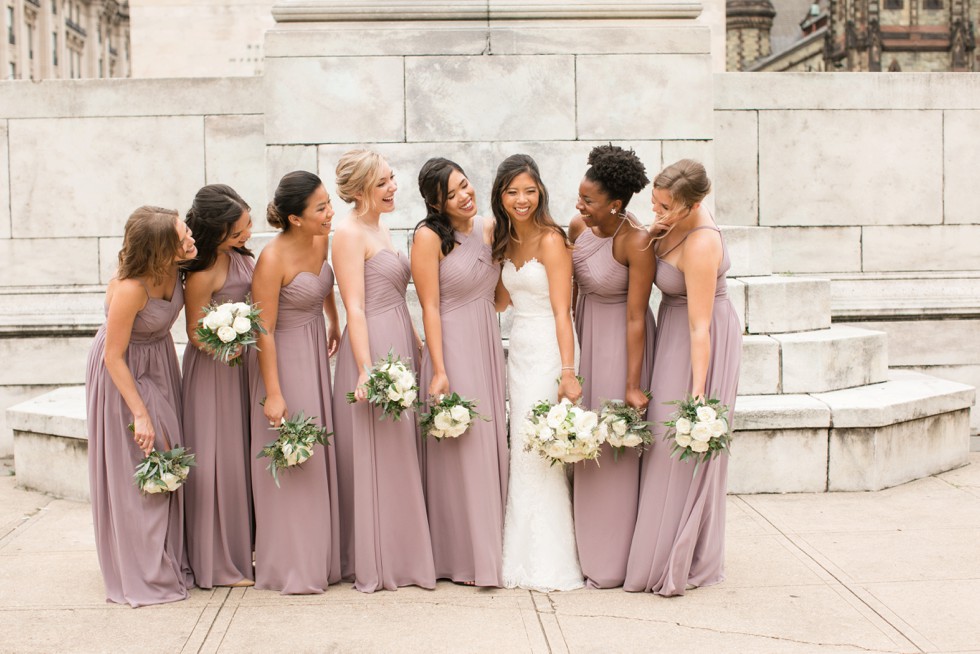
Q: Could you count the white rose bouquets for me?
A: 8